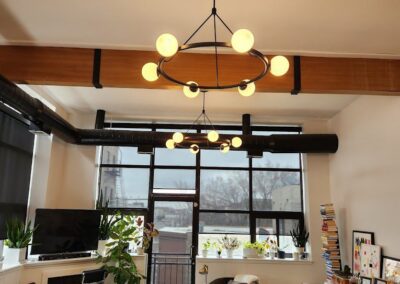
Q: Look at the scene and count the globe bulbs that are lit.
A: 12